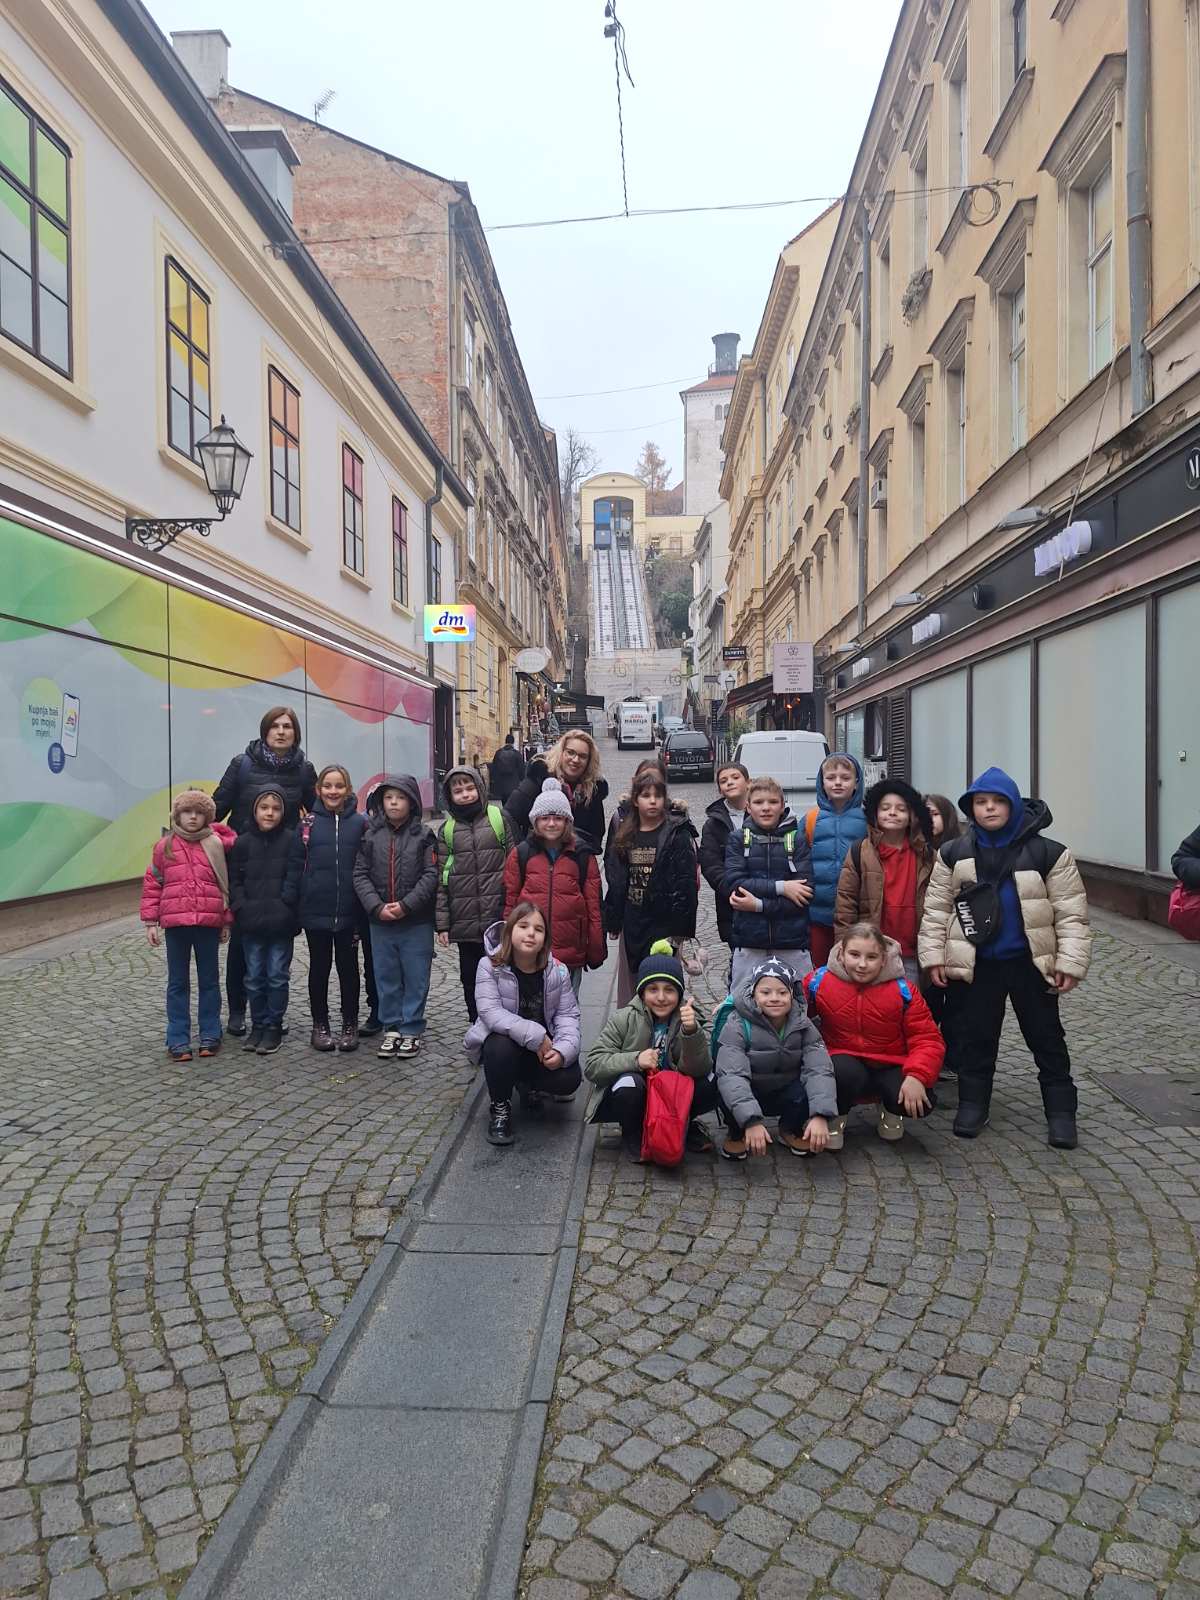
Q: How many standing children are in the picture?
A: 14